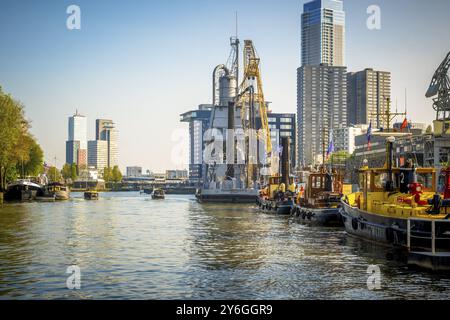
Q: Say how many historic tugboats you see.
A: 3